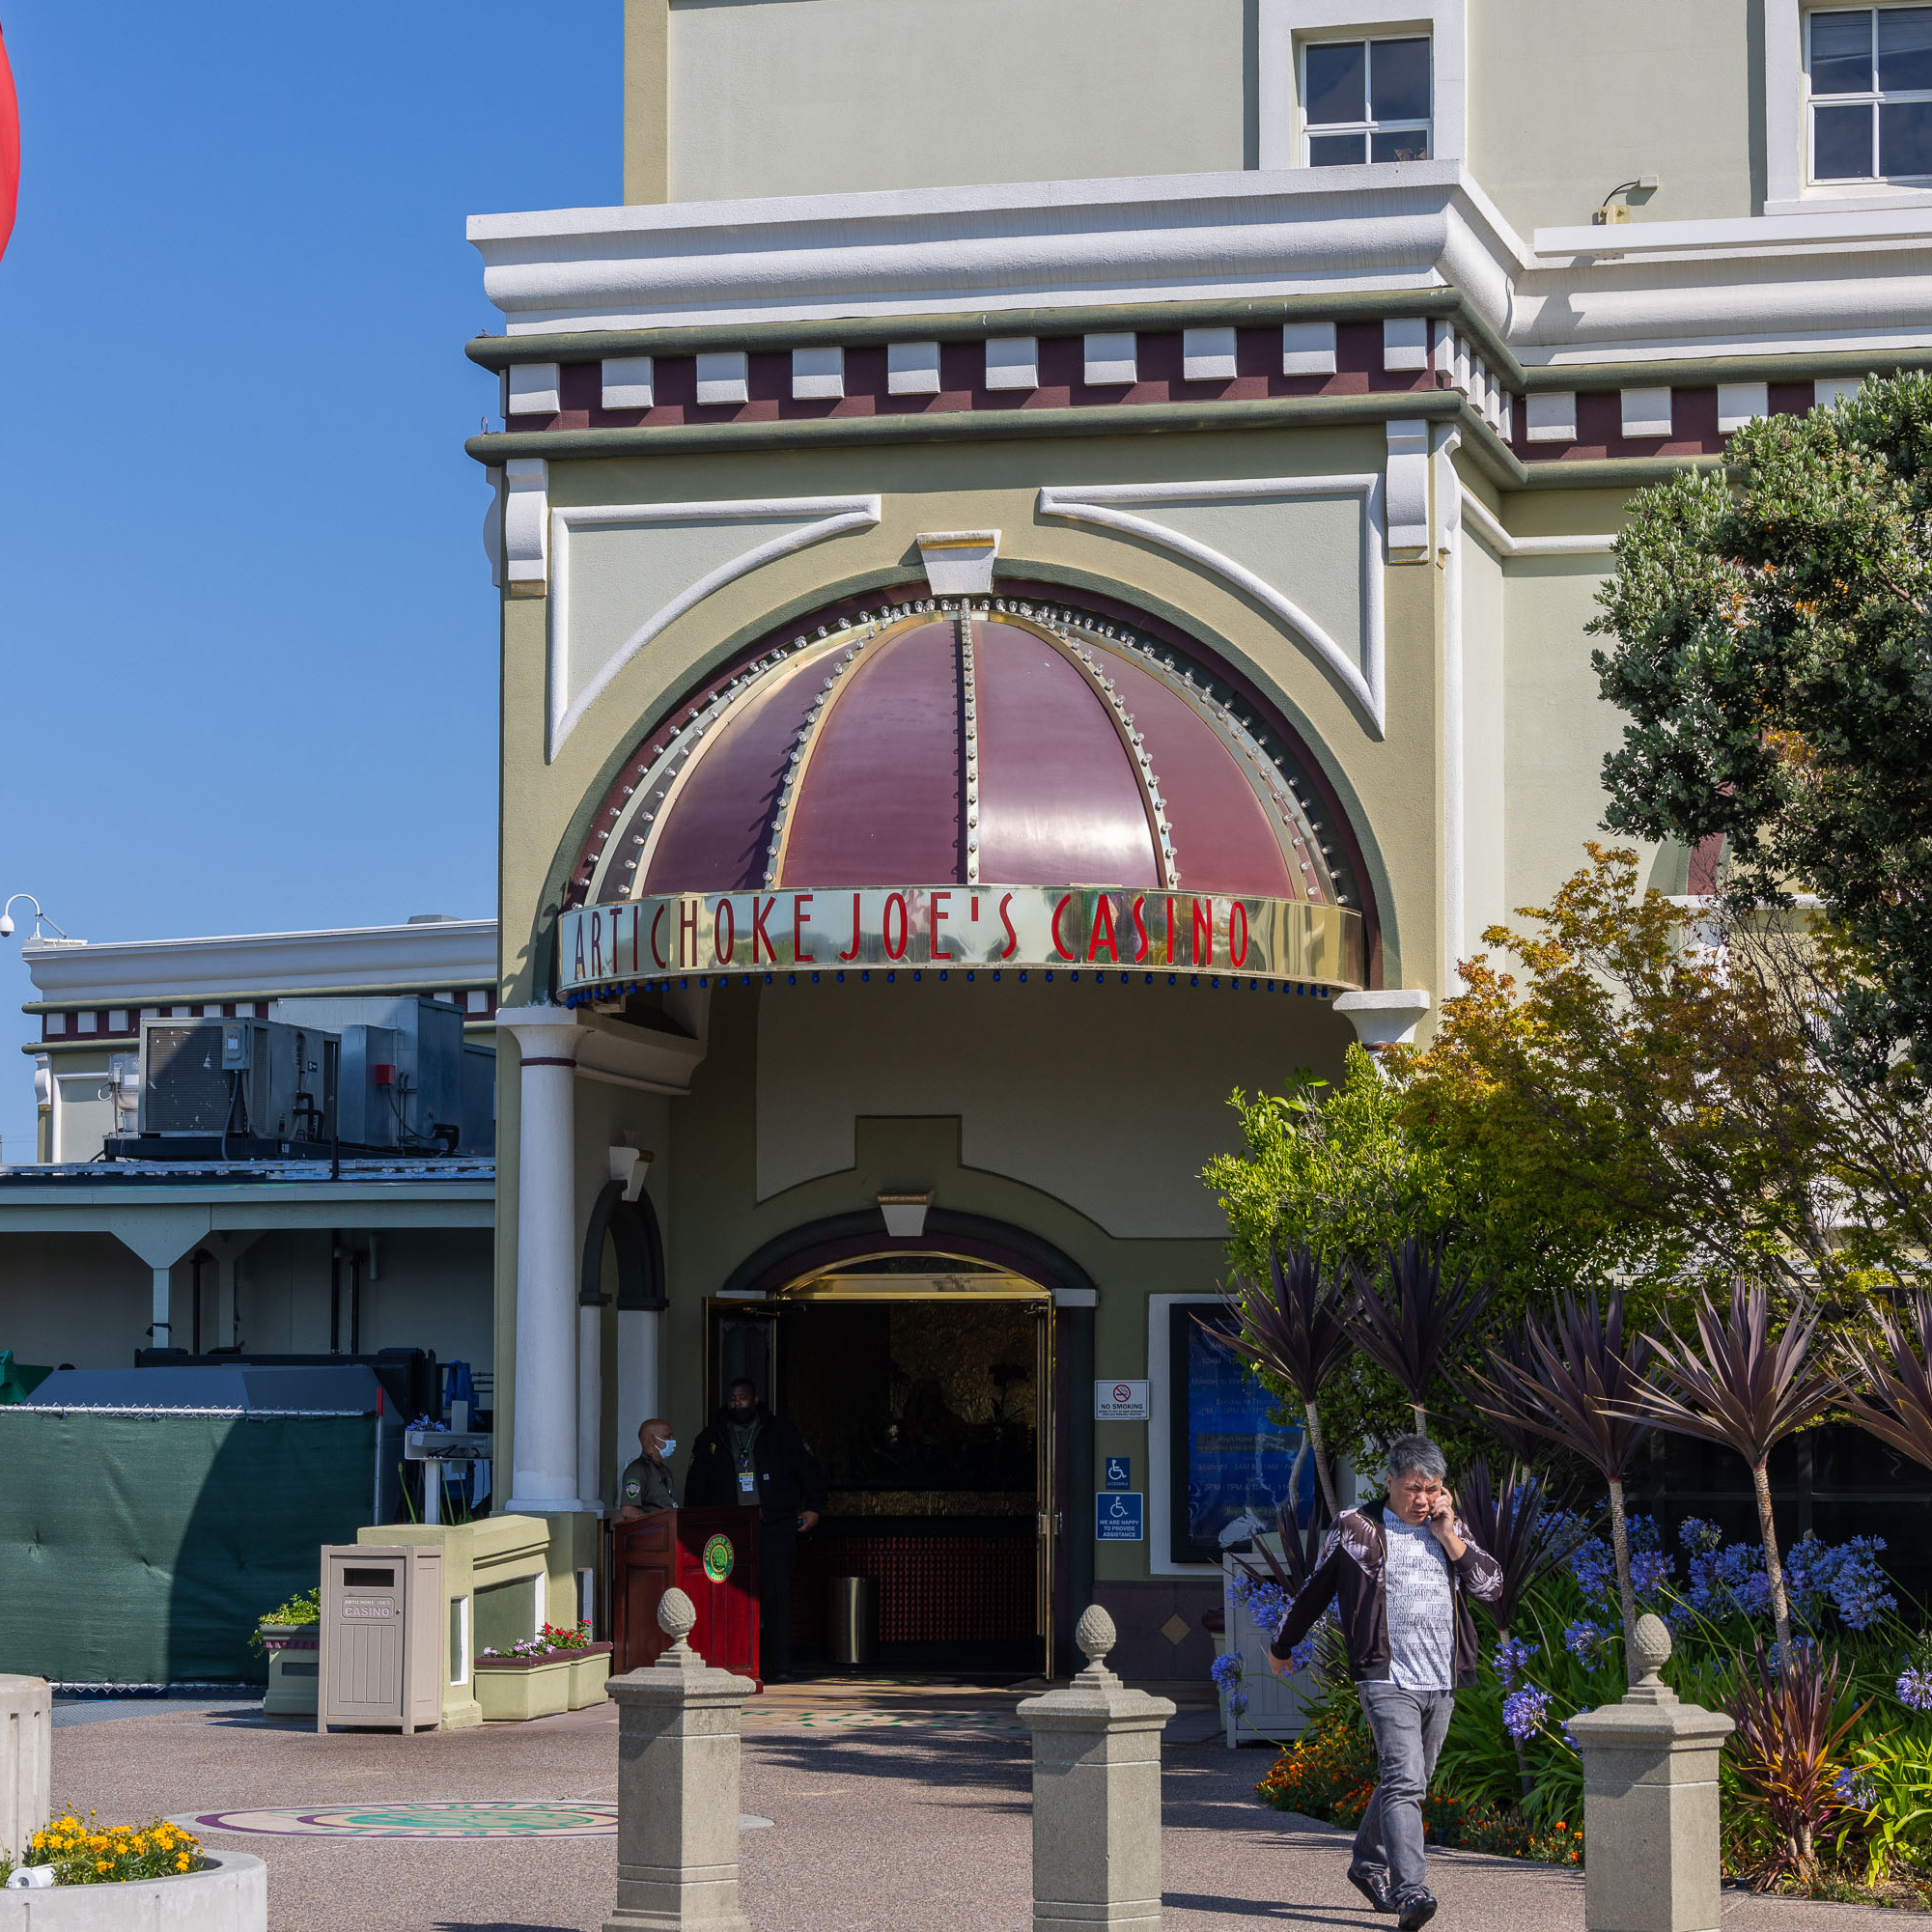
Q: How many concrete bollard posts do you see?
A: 3